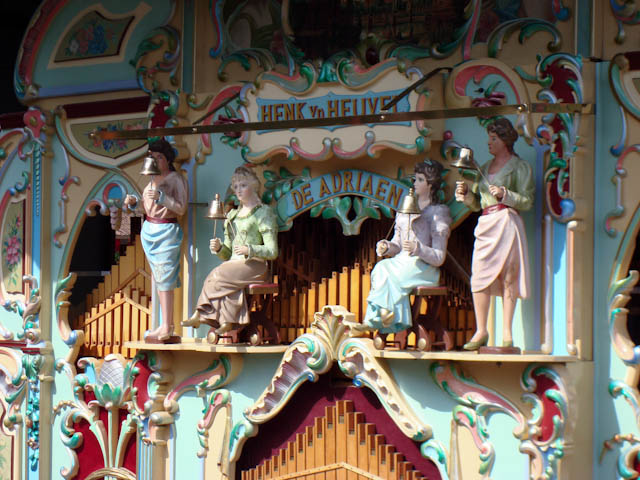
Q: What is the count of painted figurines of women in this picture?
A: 4